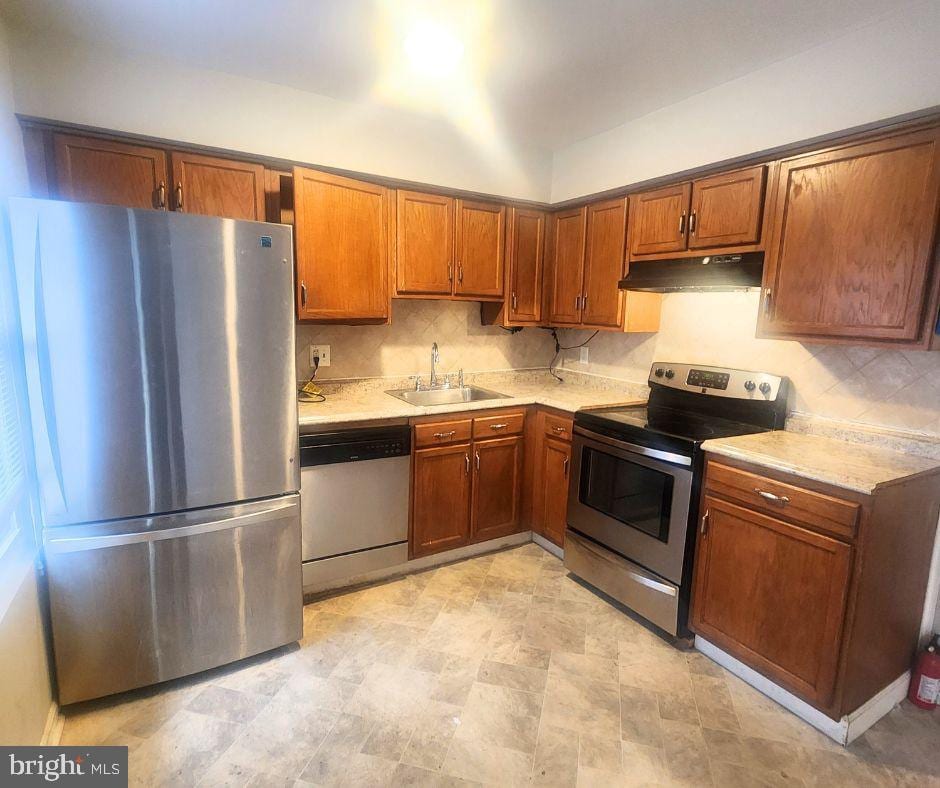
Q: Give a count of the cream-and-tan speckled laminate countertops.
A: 2